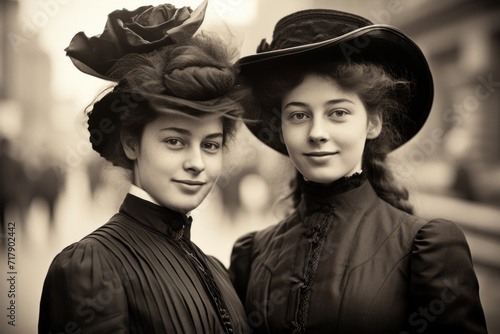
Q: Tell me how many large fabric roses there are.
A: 1